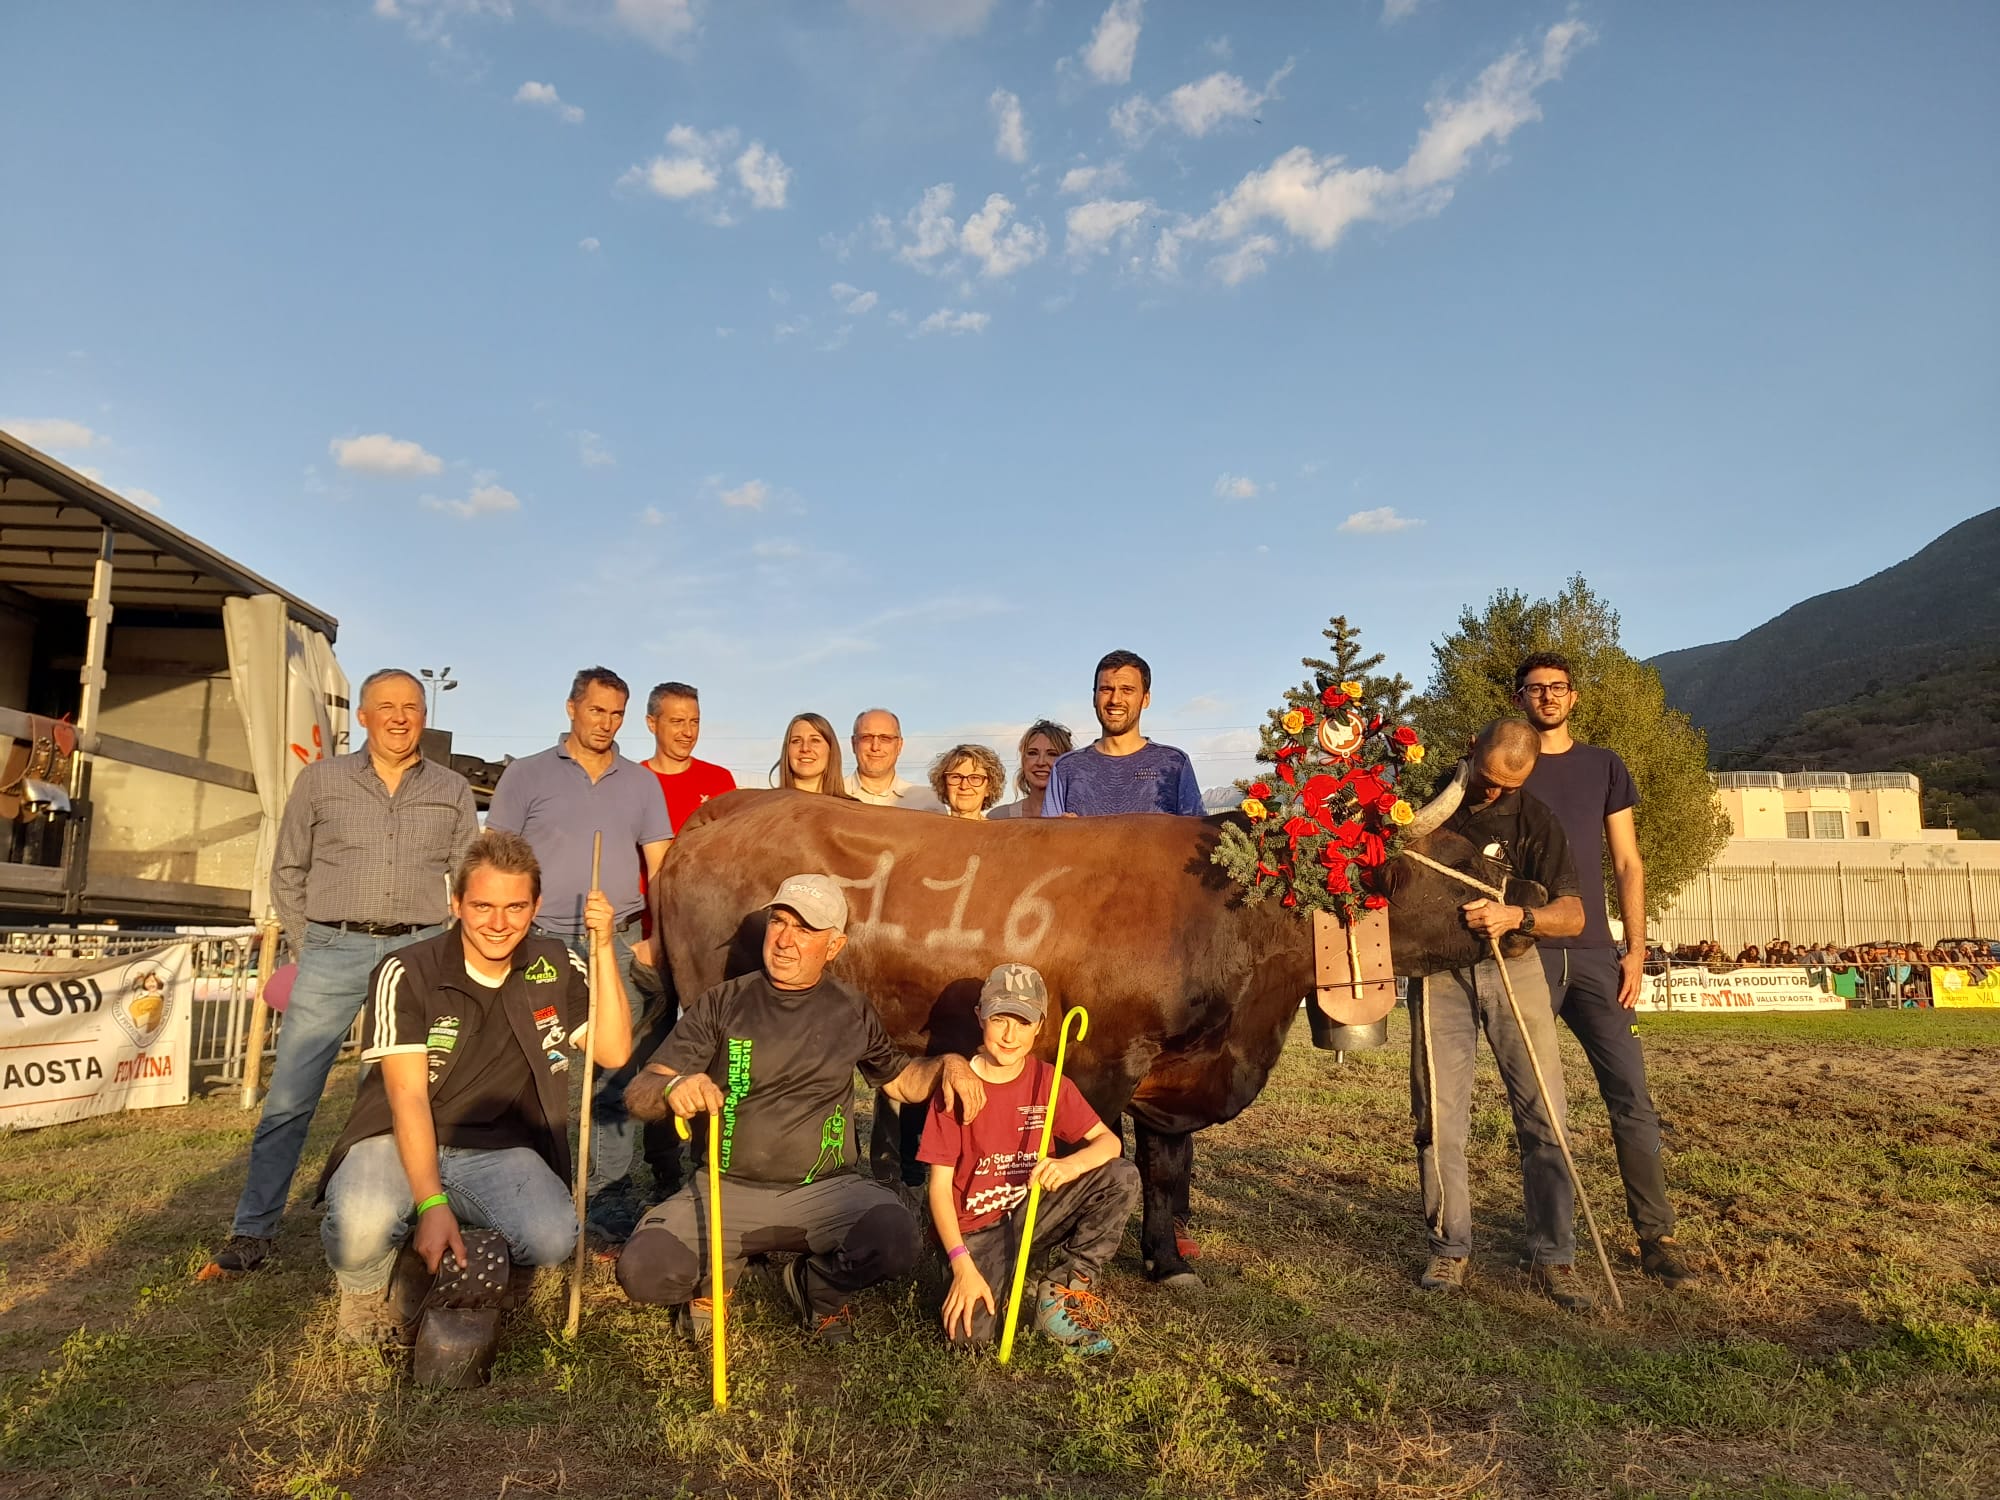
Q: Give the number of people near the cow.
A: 13